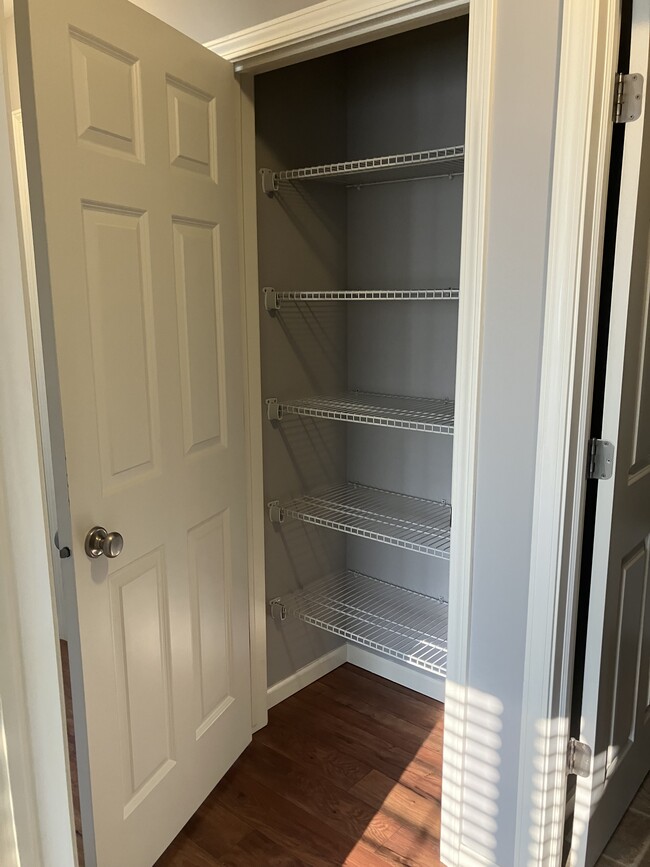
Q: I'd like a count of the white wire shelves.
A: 5